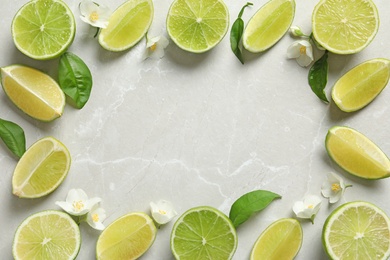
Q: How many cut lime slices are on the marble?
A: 14